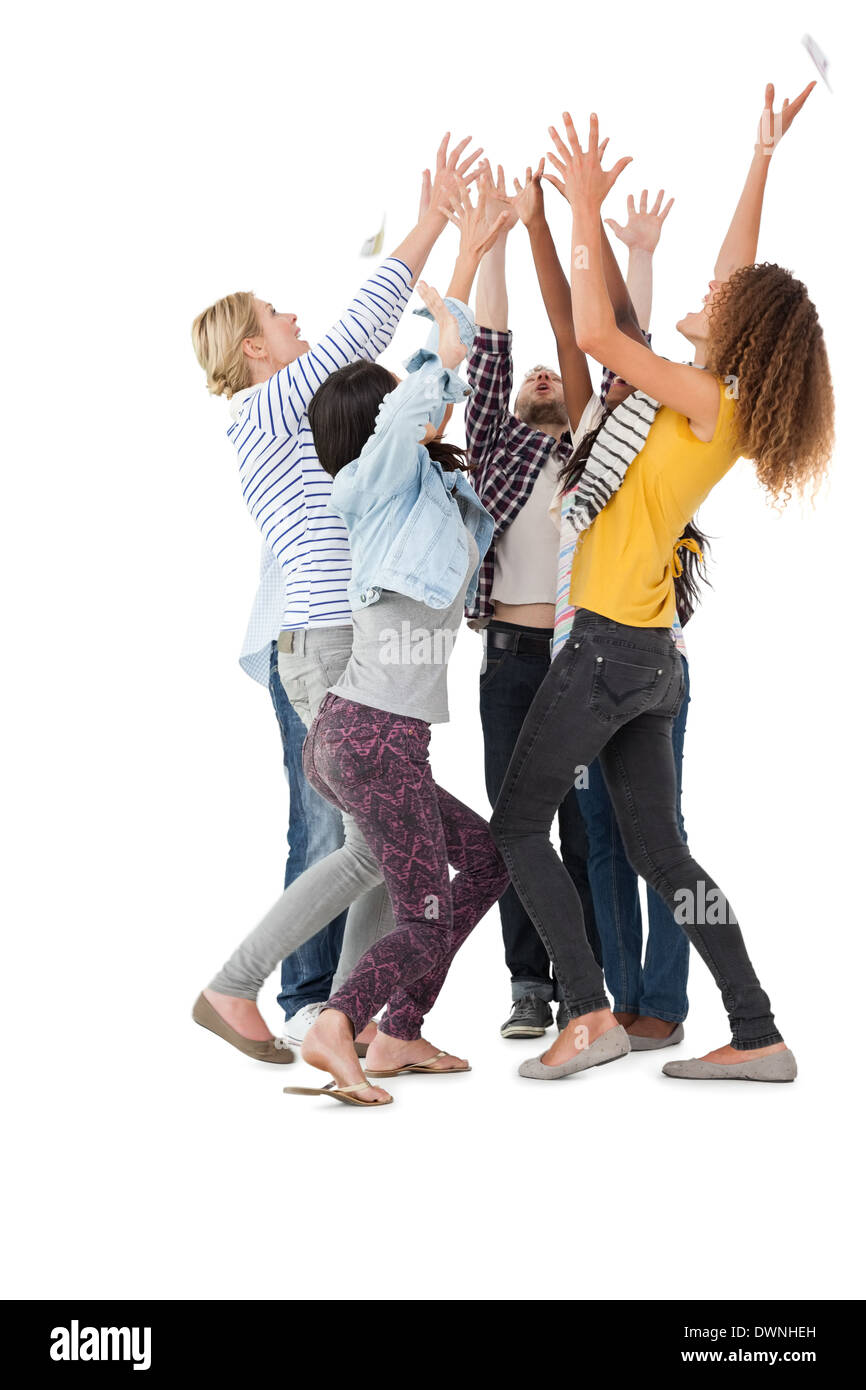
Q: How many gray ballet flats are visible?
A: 3